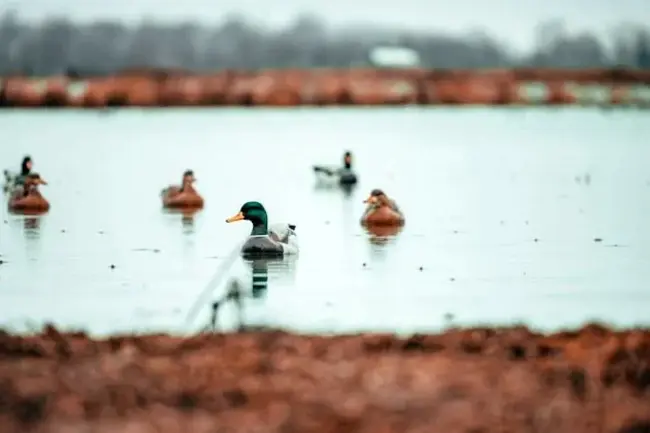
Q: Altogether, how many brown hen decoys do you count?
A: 3